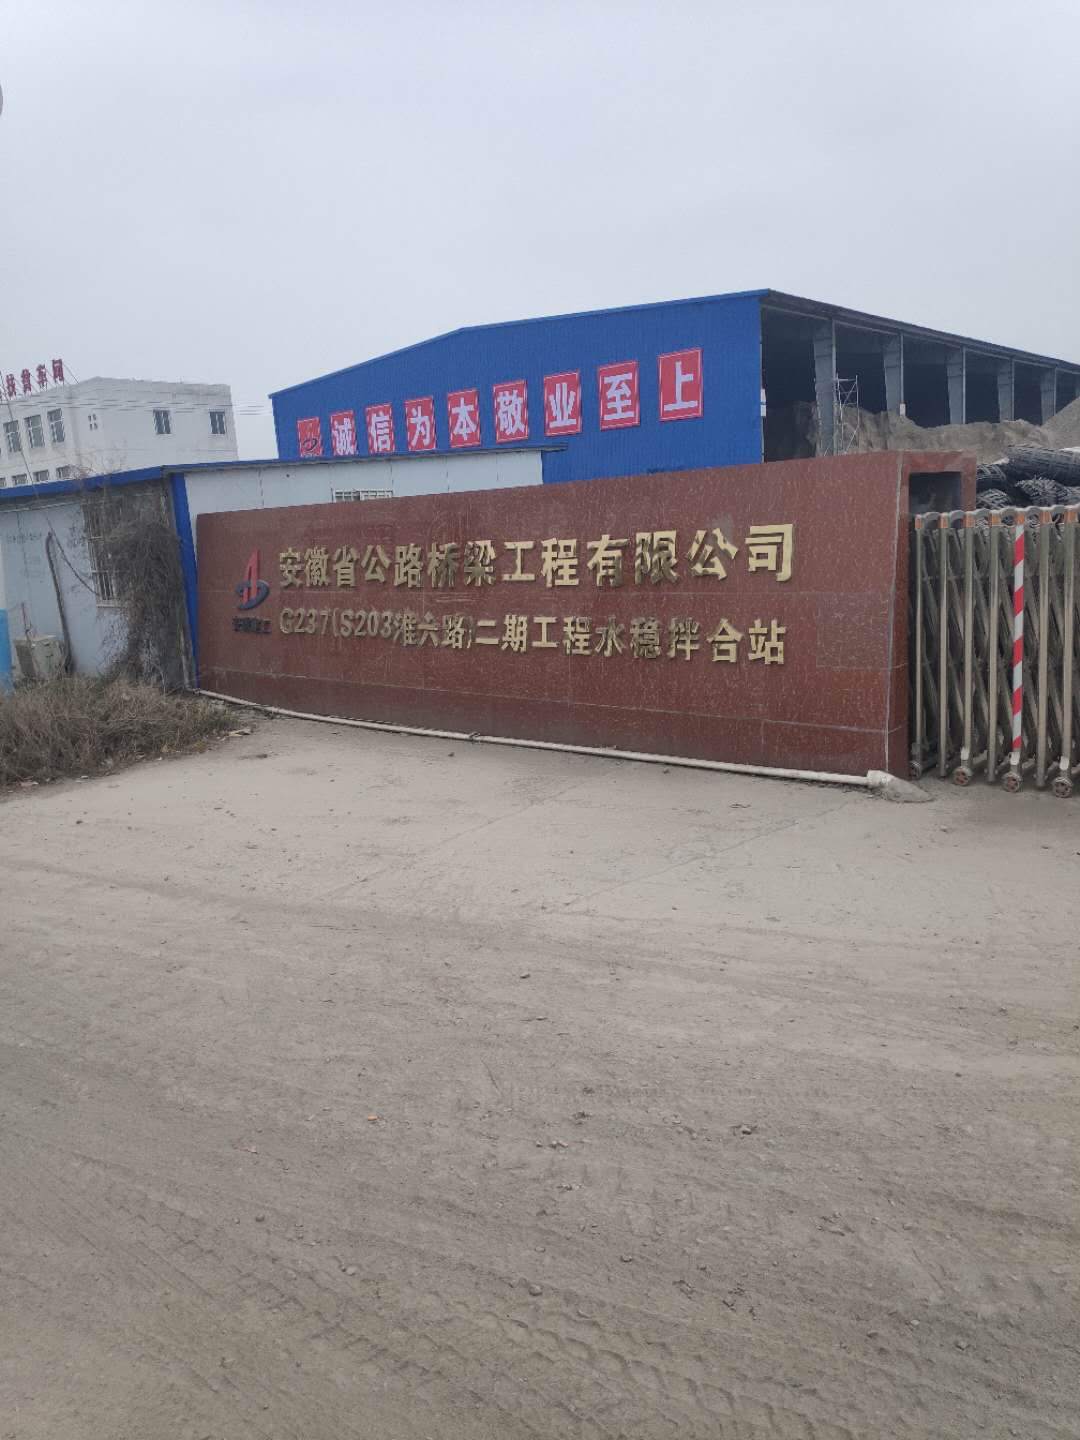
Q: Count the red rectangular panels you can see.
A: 9